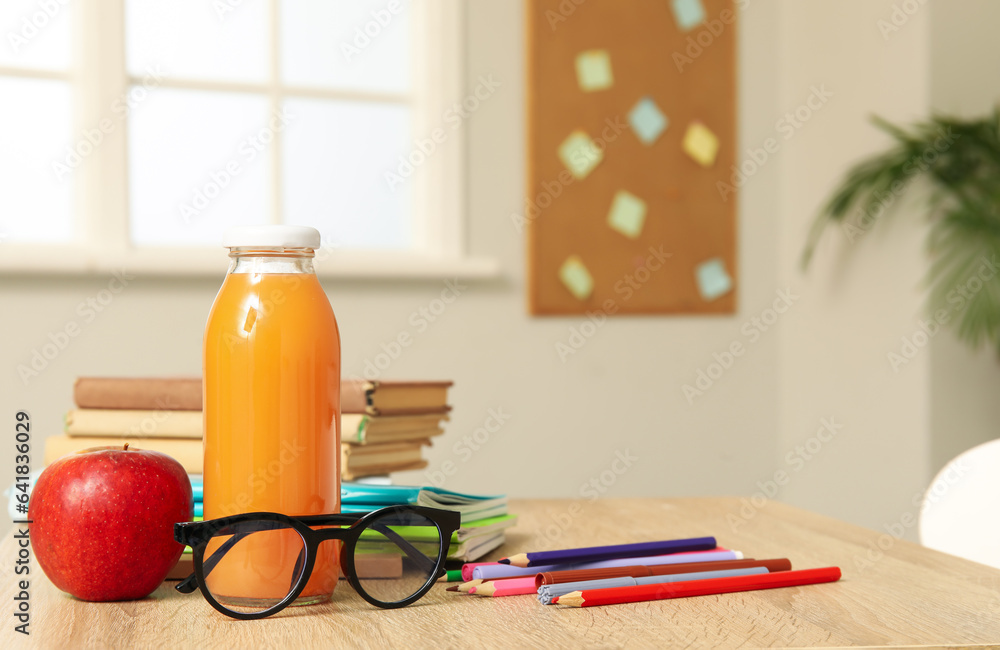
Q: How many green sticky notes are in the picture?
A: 4